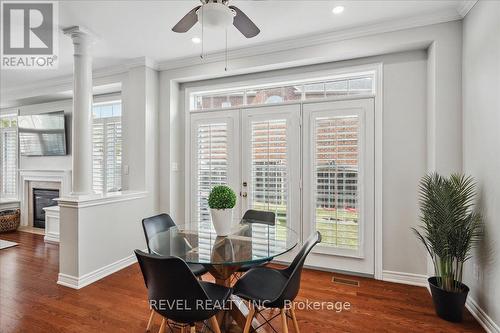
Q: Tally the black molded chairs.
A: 4